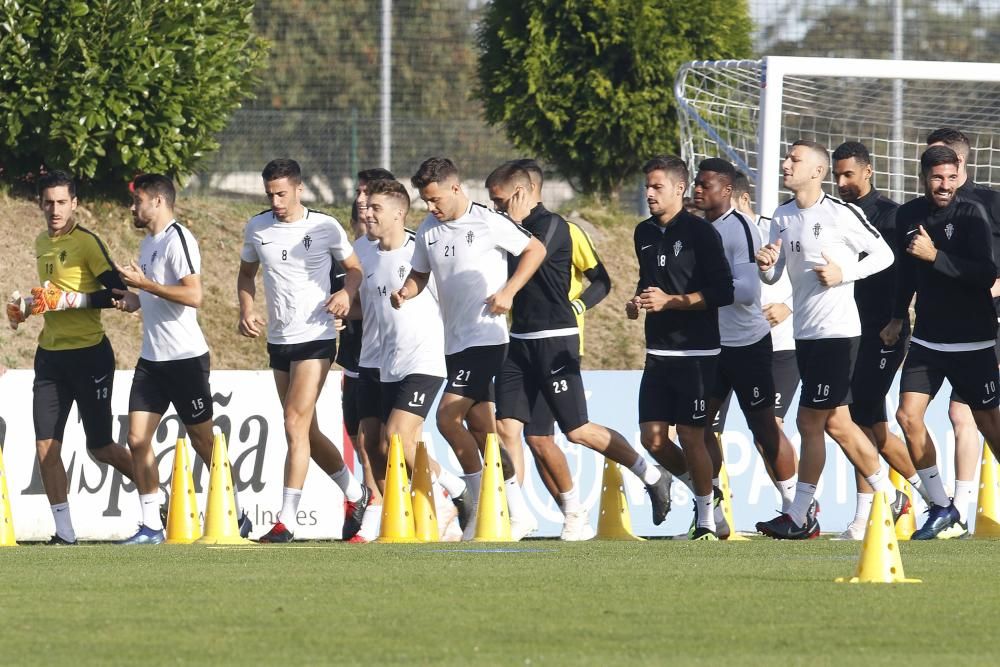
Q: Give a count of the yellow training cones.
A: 11